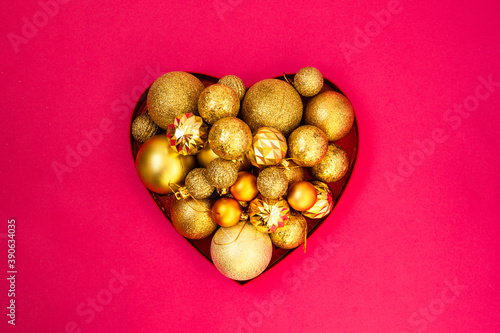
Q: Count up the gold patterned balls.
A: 4